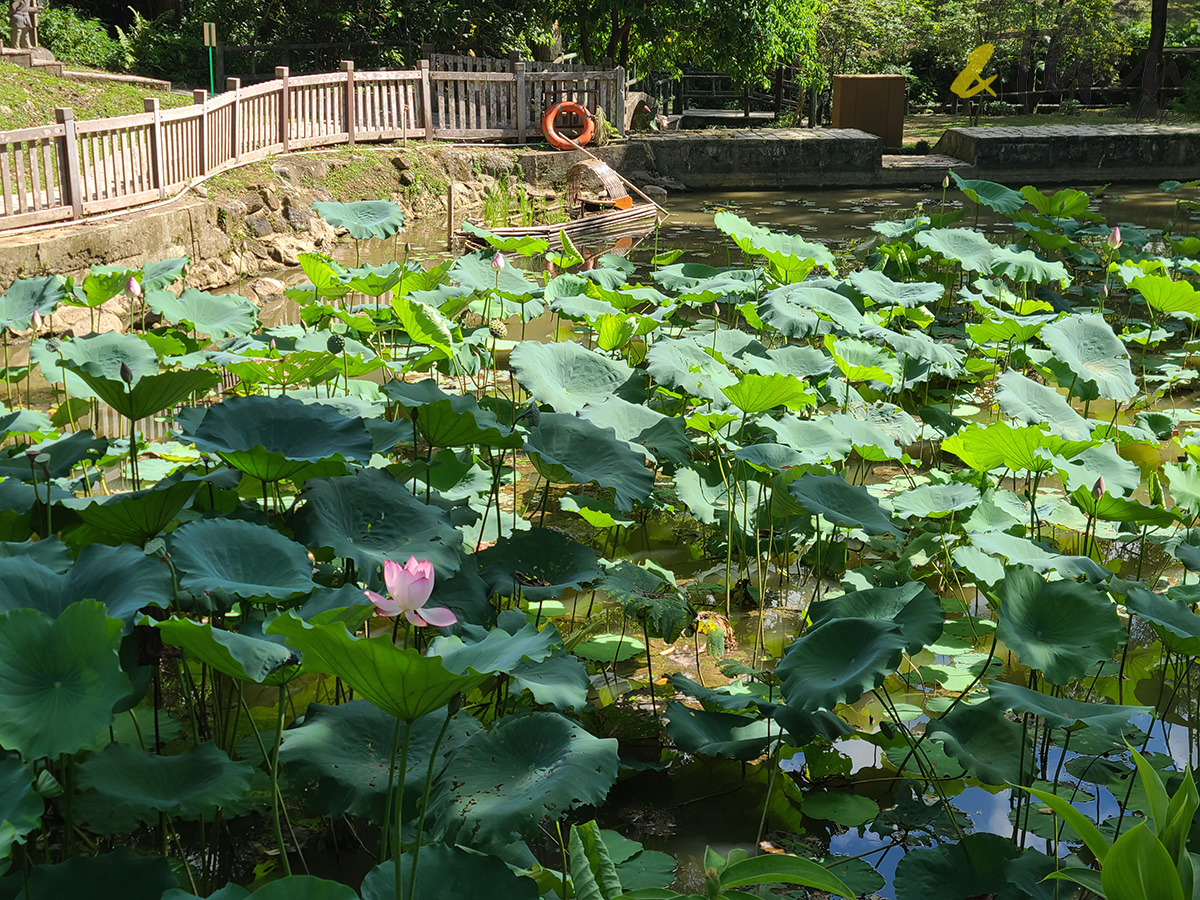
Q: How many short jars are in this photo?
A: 0